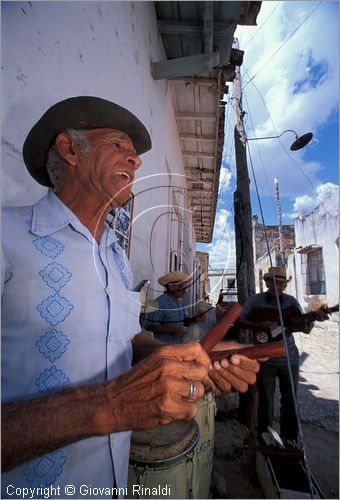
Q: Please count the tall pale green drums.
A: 2